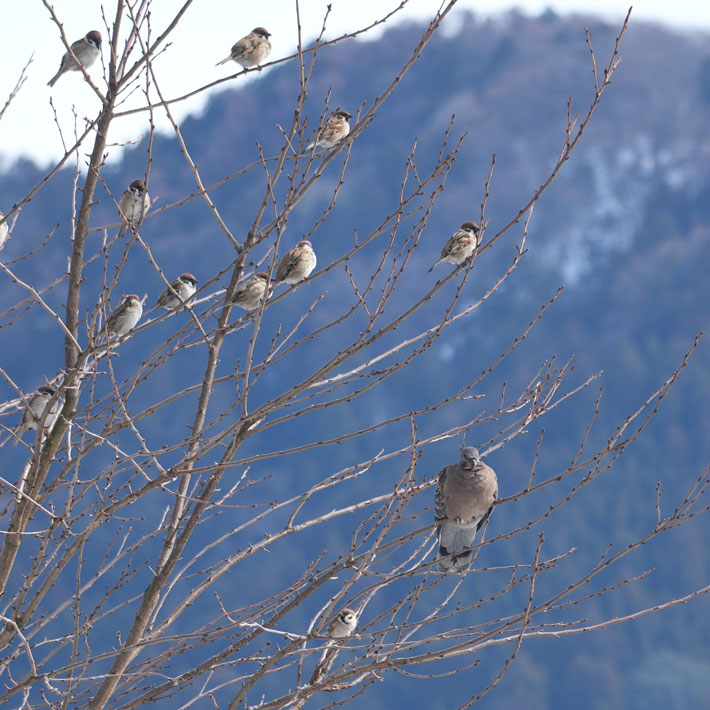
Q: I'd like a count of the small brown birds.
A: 12